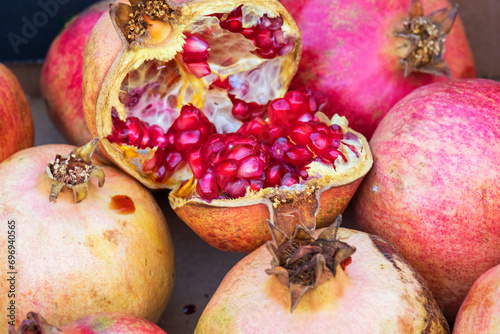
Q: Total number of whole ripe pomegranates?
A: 8